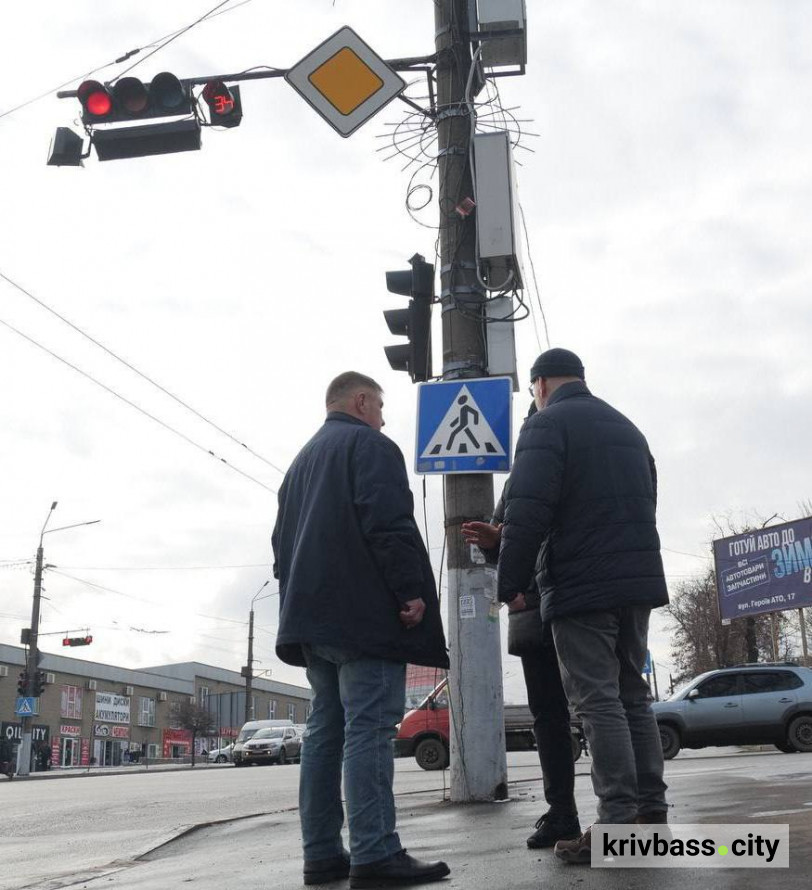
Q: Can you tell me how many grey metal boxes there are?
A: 3